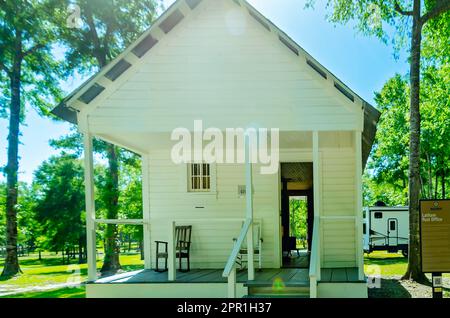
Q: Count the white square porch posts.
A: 4